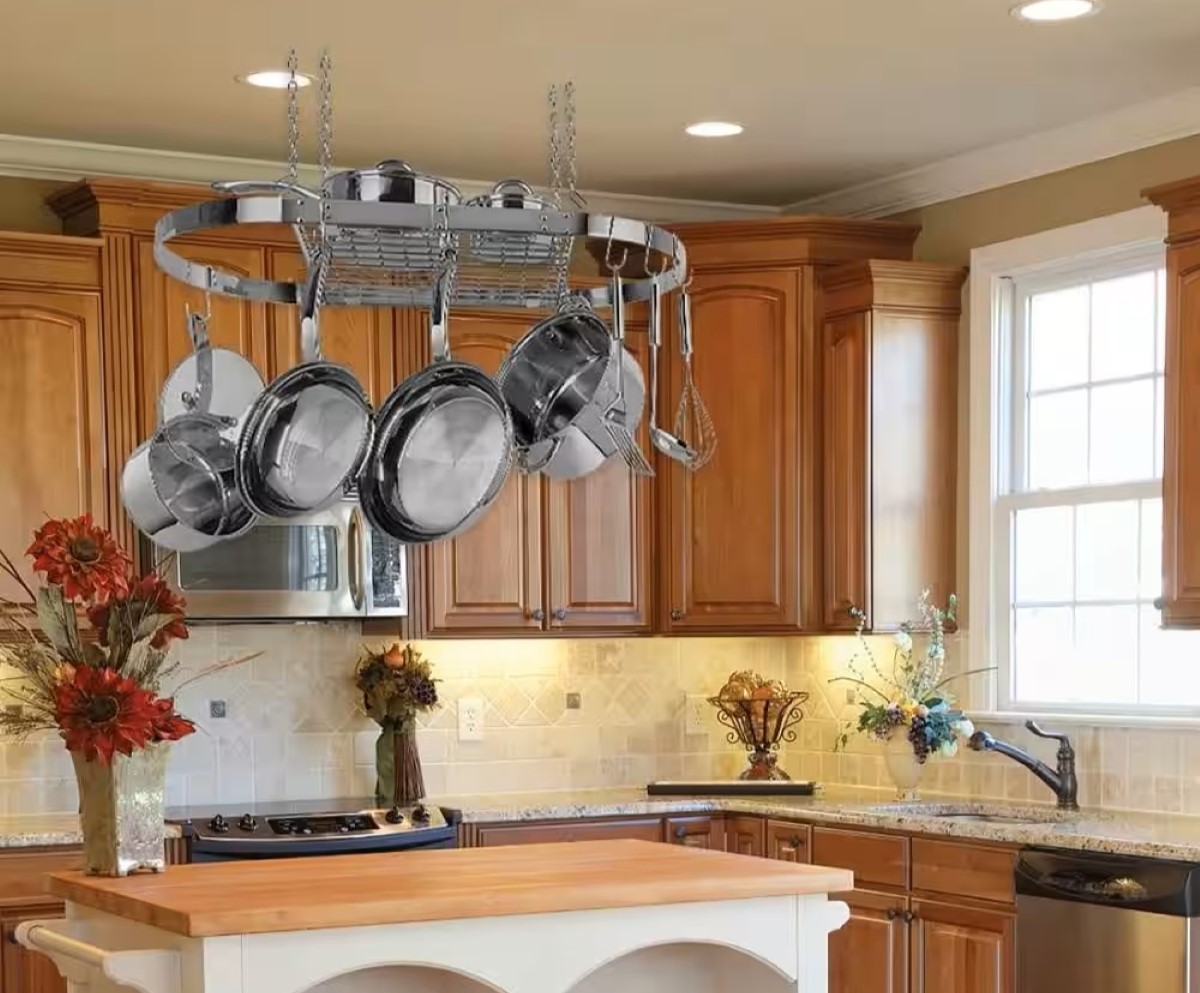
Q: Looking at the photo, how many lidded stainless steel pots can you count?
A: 2